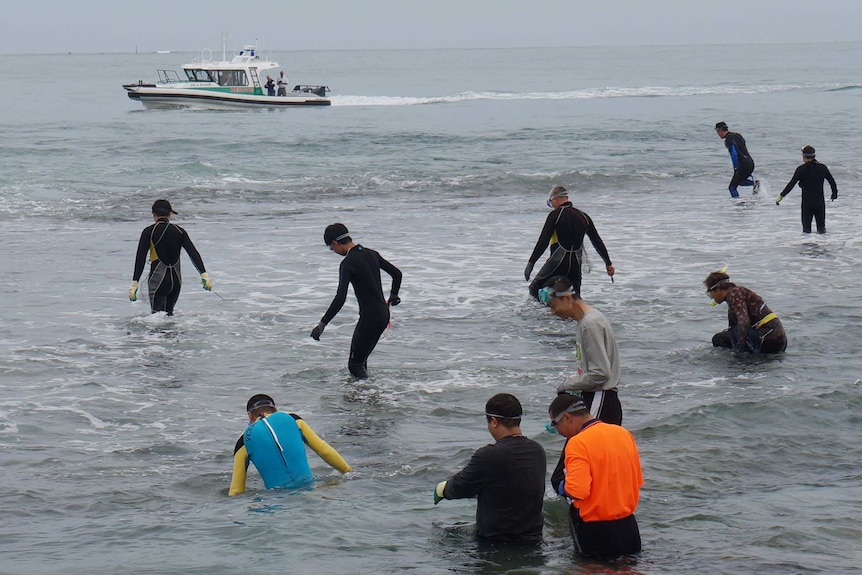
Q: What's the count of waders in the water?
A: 10